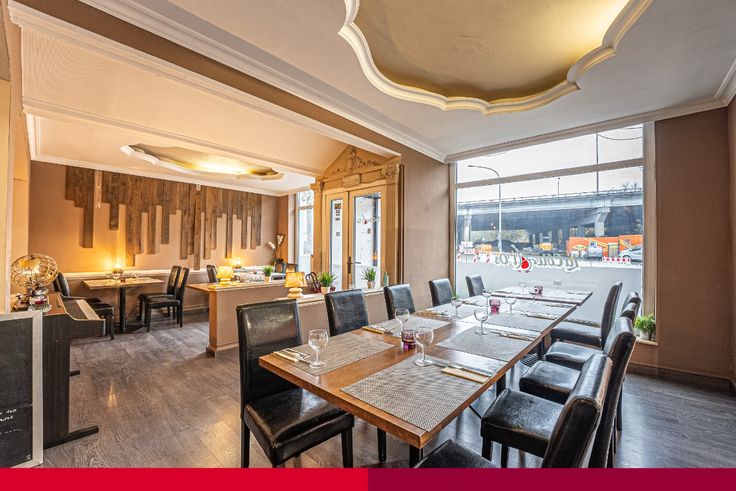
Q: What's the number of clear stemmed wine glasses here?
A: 10